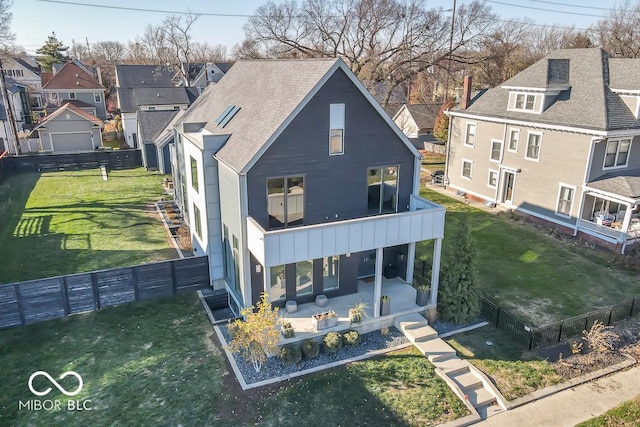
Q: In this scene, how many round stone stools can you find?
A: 2